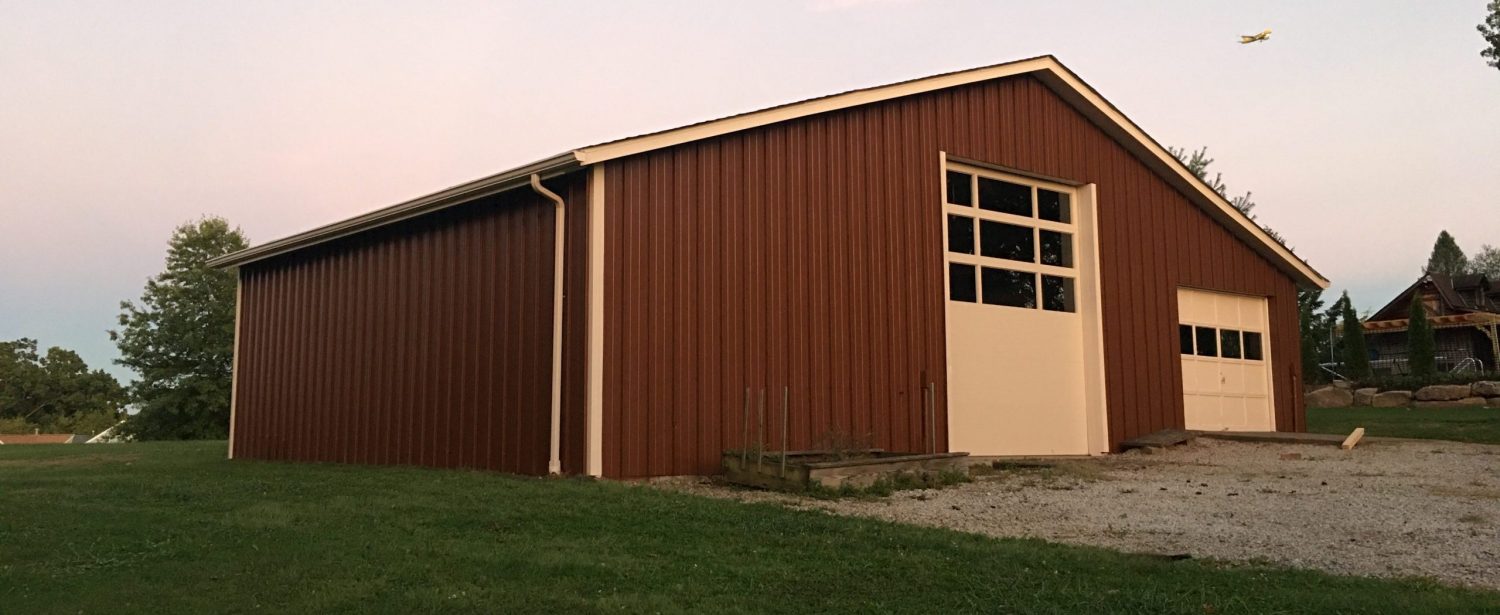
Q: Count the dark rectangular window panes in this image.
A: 13